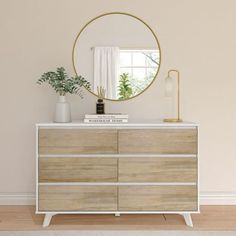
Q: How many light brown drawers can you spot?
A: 6